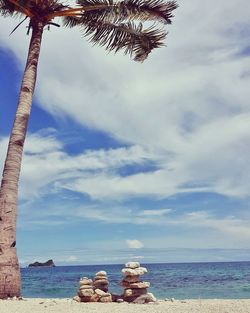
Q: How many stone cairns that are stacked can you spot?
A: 3